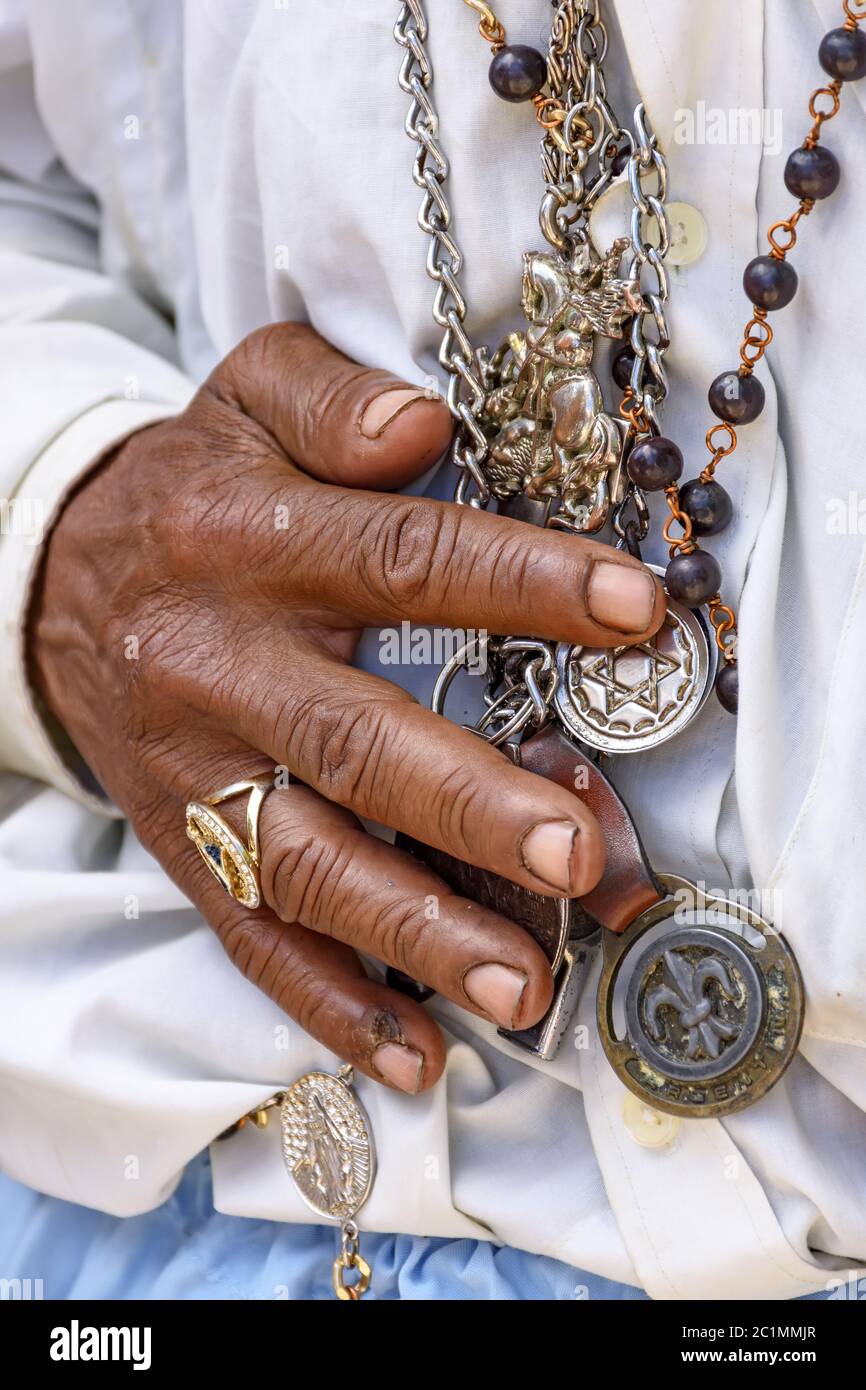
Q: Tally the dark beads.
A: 11